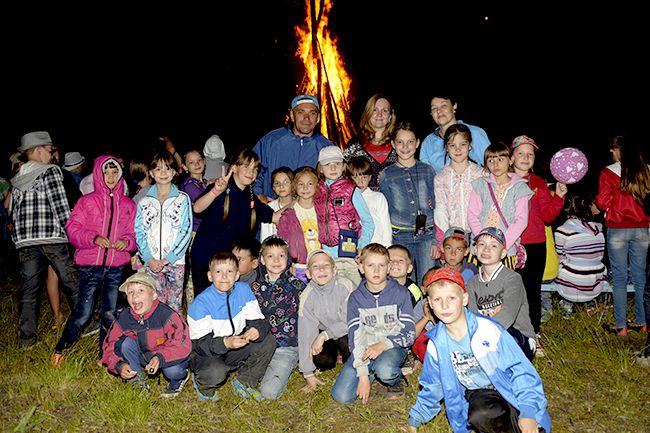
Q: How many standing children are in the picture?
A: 12